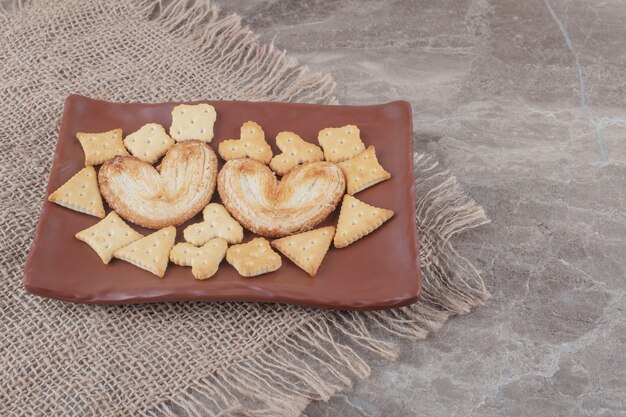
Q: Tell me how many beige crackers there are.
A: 15